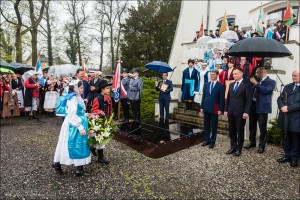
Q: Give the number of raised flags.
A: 7